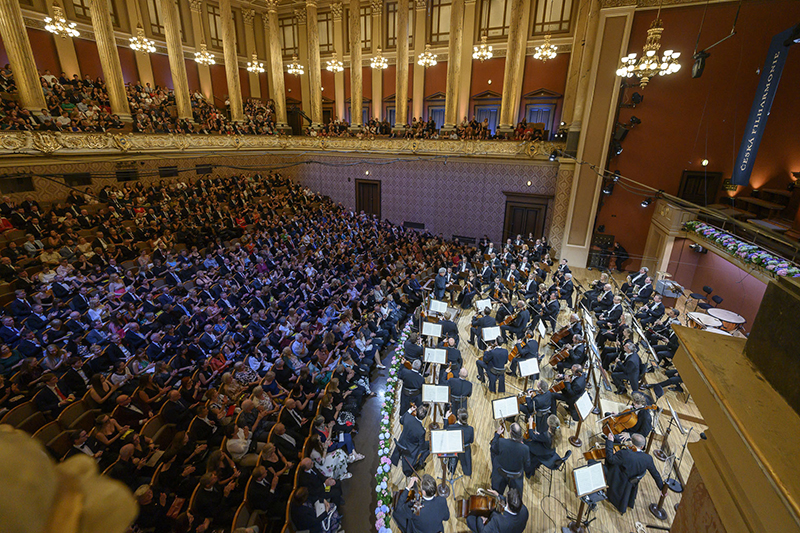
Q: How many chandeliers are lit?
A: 11